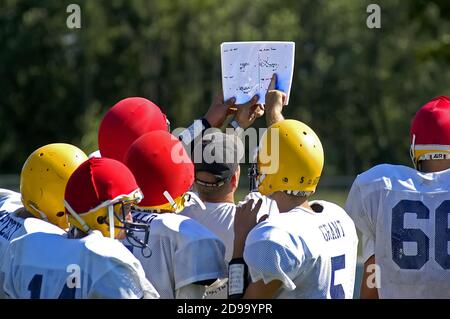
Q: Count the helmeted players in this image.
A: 6